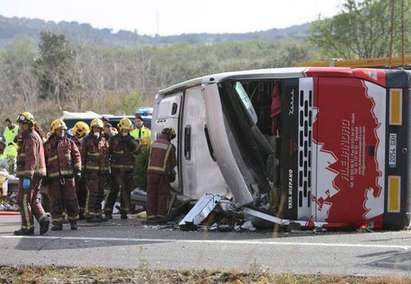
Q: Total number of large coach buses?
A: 1